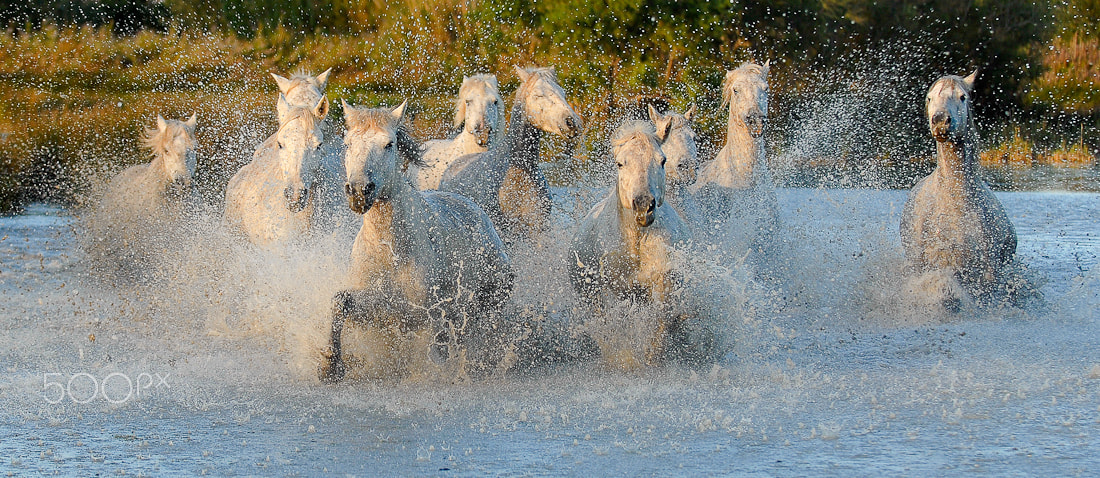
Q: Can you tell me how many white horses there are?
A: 10